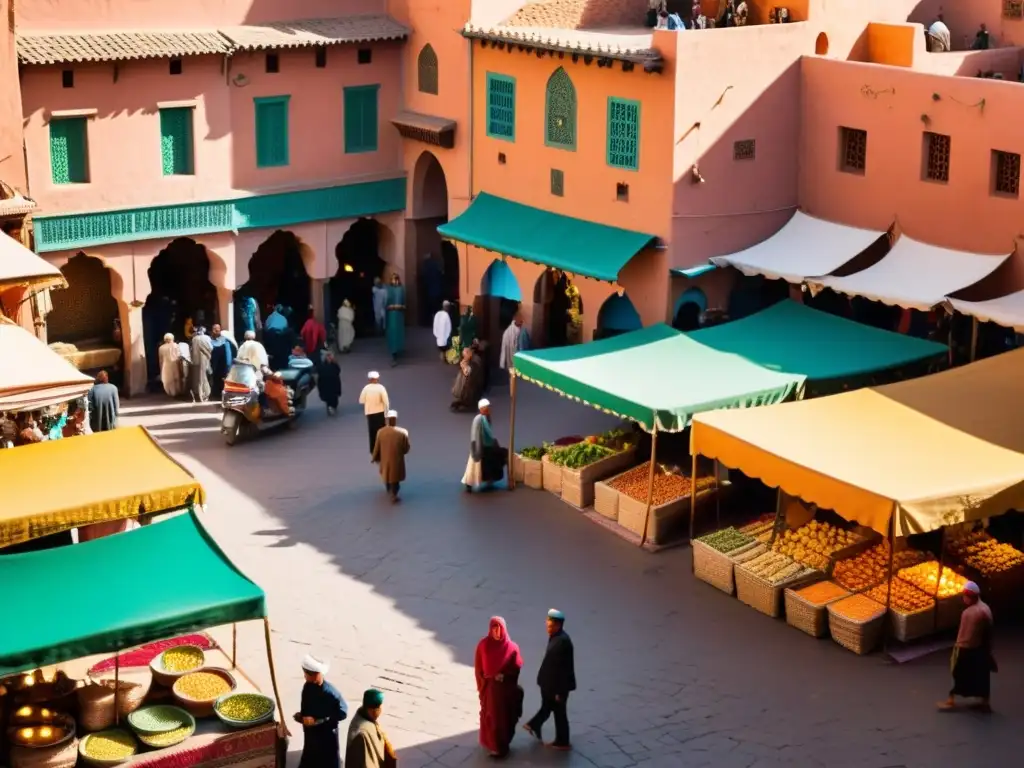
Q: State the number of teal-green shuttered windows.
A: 6